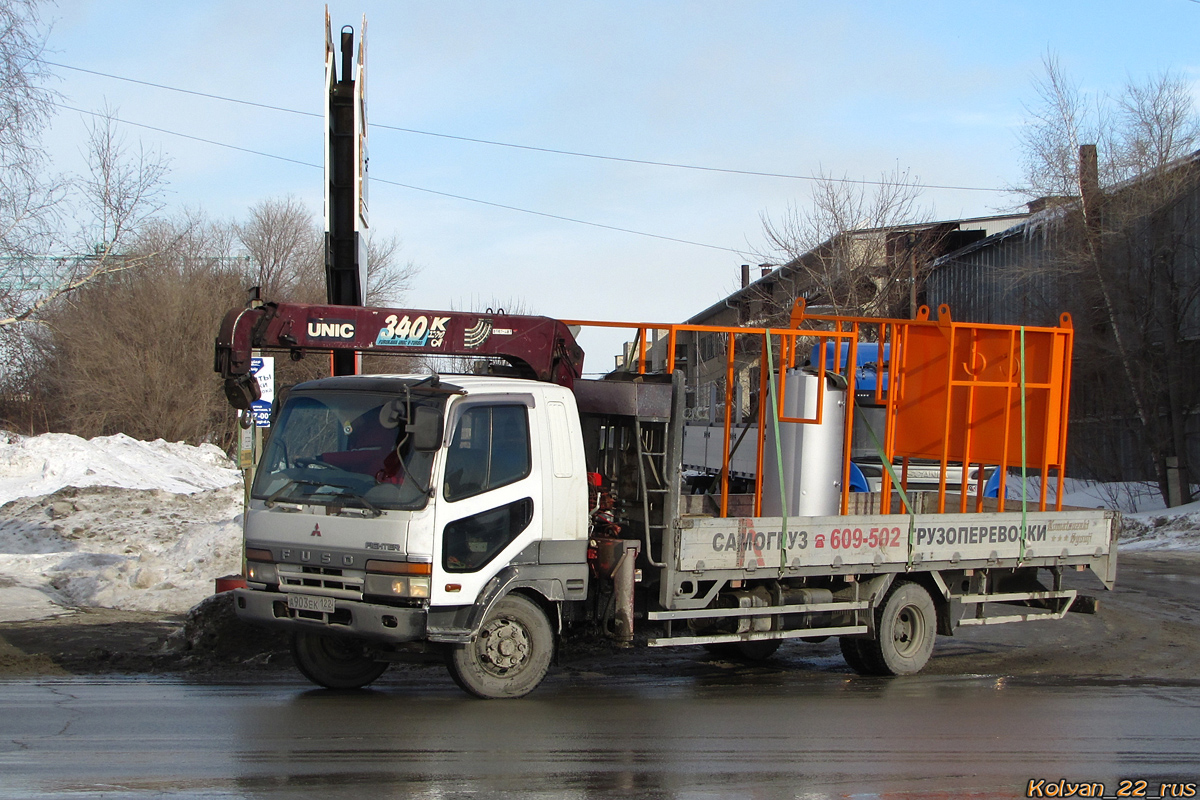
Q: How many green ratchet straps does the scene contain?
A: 3